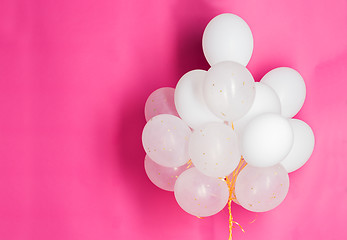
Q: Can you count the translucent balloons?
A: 7